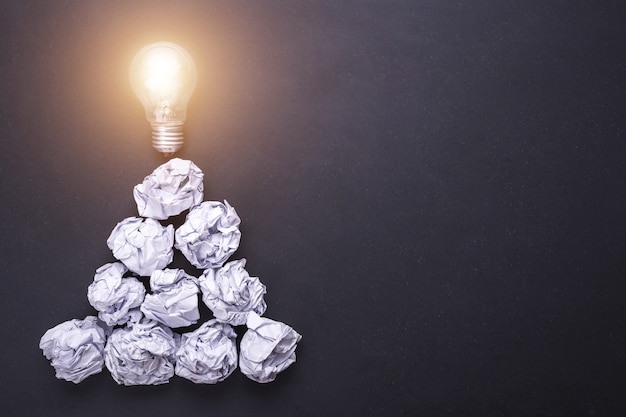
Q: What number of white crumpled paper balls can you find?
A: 10